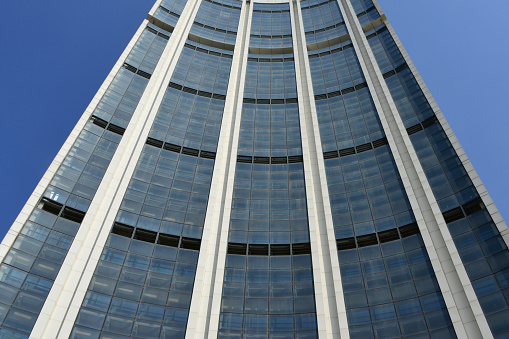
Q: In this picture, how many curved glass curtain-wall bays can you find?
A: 5